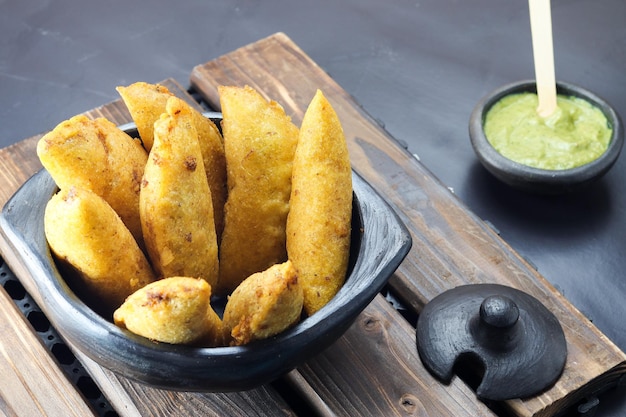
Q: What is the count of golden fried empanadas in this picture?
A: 8